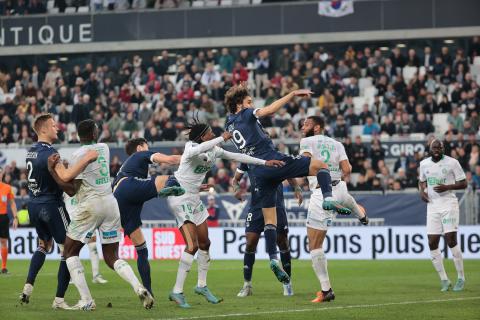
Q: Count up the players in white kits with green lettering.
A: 4